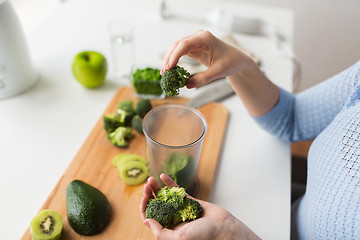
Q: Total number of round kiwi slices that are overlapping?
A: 3